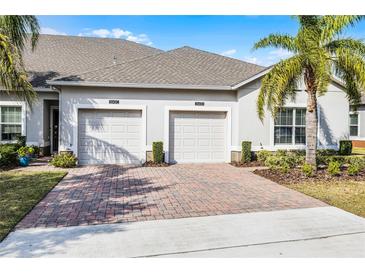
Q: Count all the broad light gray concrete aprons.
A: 1